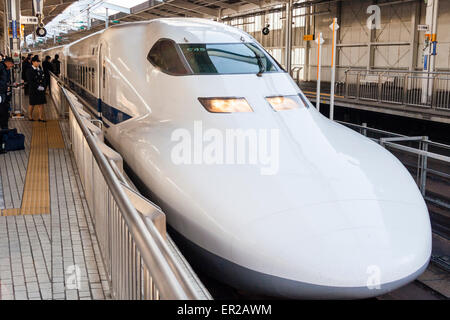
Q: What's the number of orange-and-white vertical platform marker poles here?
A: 2